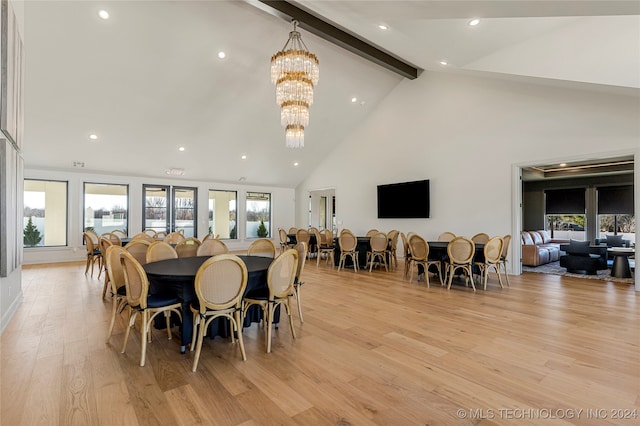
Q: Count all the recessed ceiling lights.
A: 11